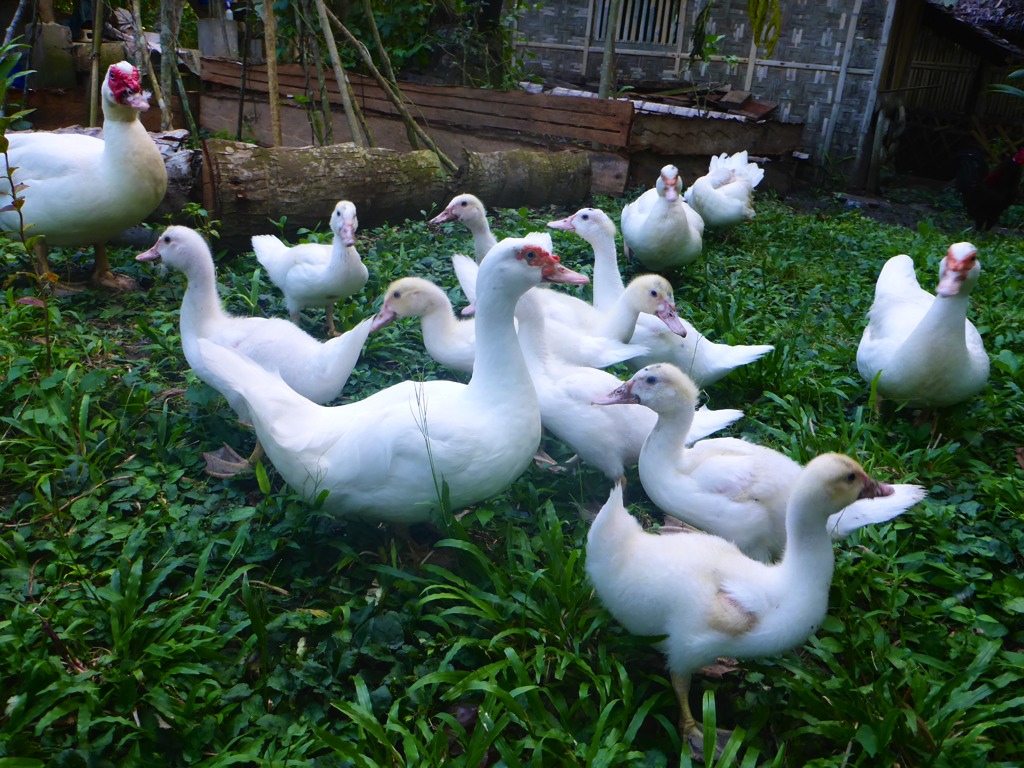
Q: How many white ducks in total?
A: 14